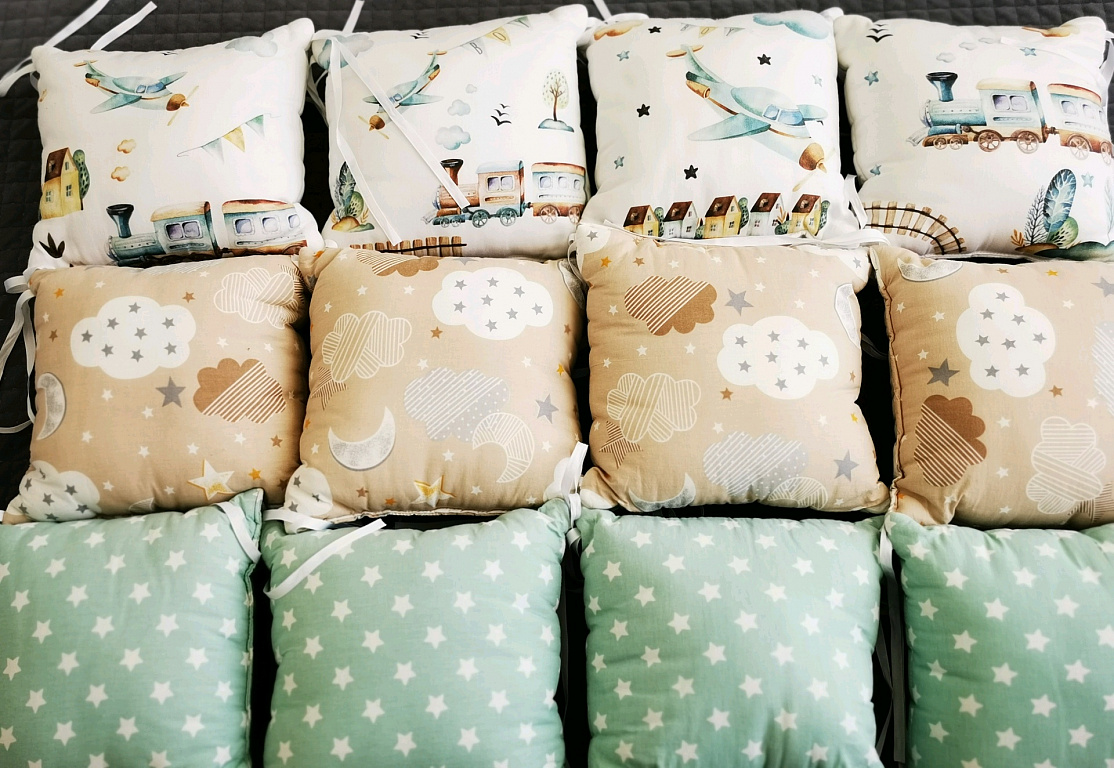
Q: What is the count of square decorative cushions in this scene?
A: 12